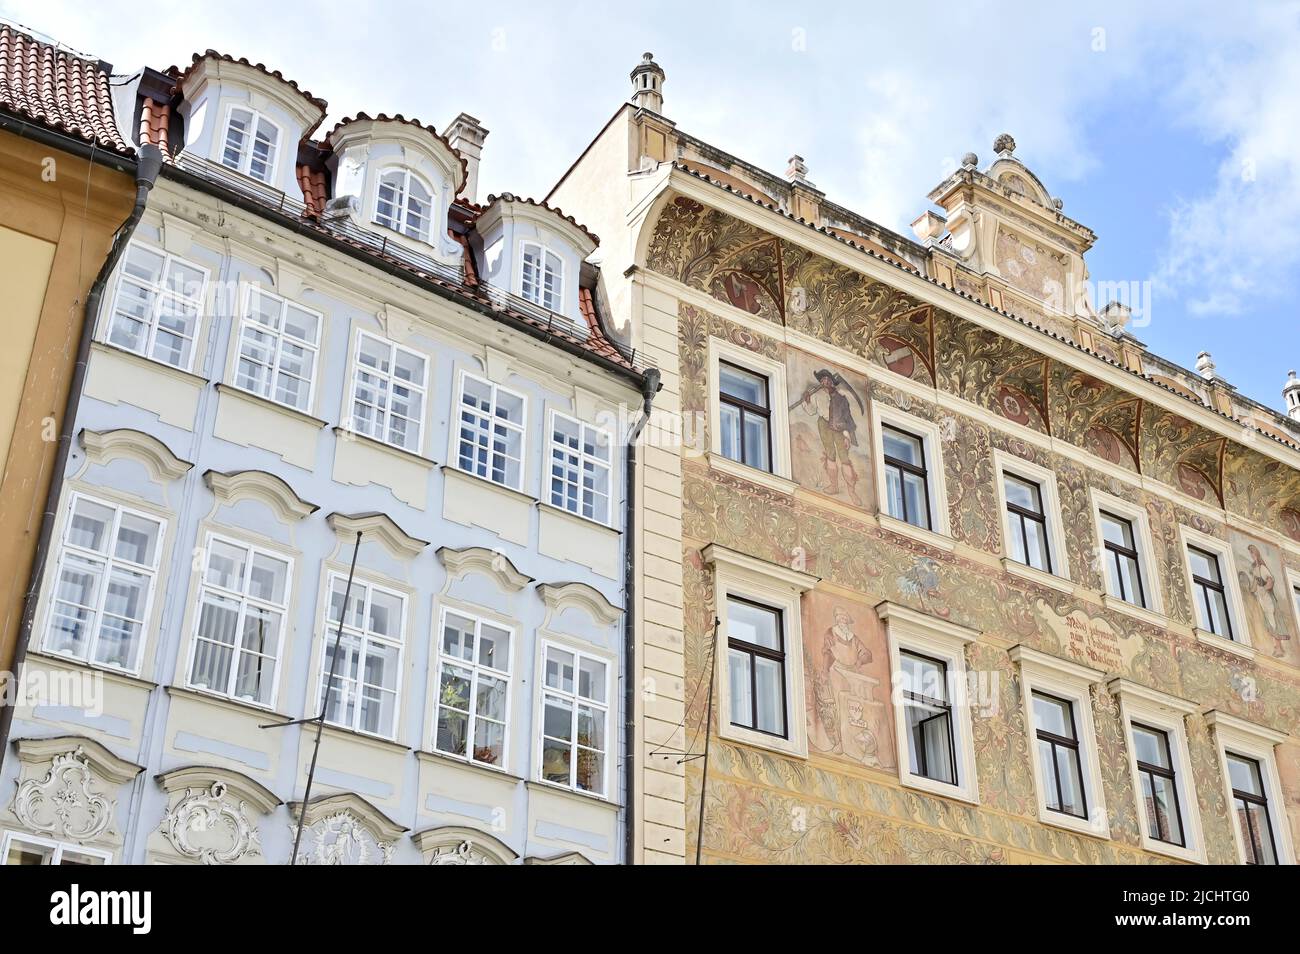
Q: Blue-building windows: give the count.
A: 14